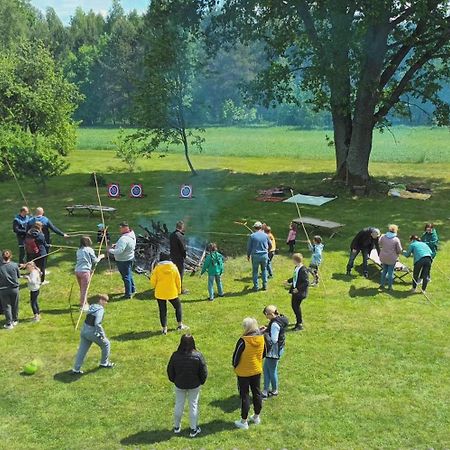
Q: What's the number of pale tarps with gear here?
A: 2